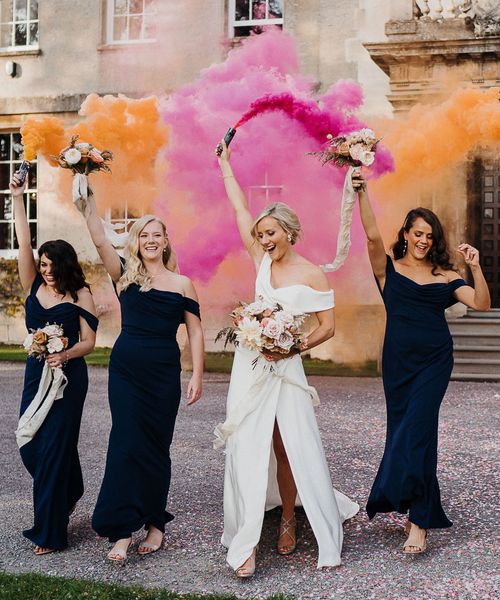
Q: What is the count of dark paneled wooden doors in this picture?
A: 1